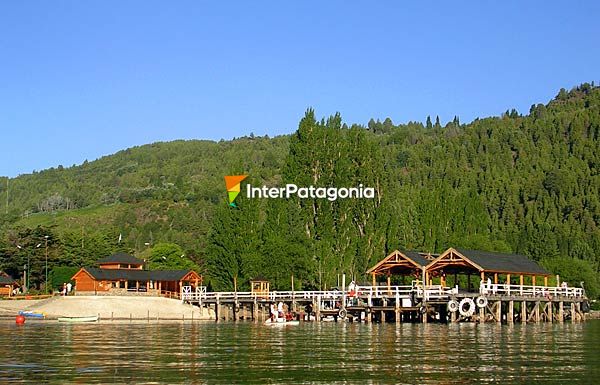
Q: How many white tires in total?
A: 3